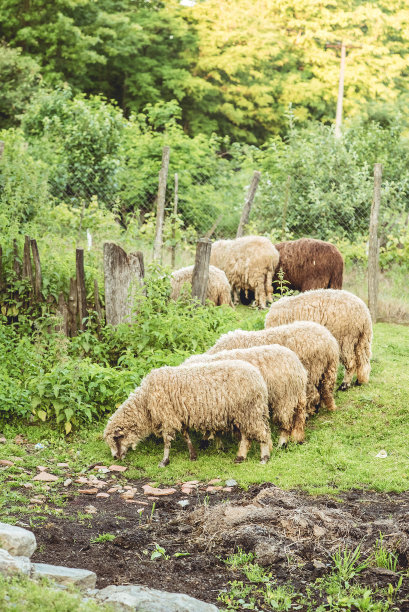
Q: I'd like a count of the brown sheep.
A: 1